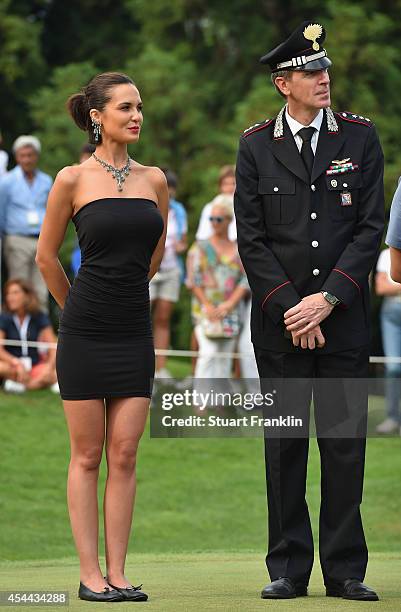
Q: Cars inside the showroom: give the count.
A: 0